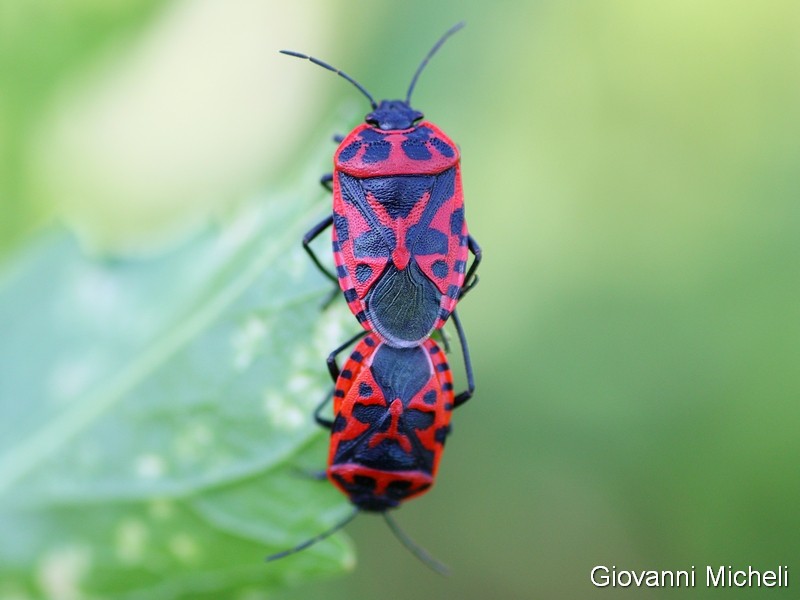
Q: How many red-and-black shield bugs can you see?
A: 2